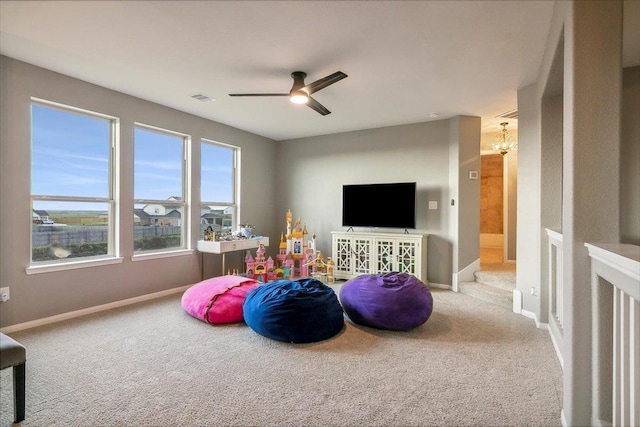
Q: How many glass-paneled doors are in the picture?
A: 4